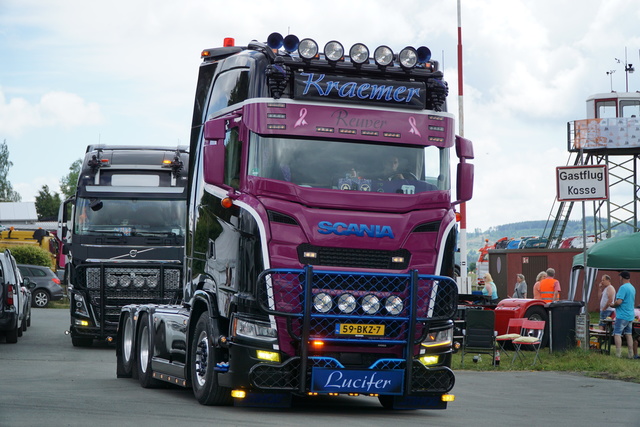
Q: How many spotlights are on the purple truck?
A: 9